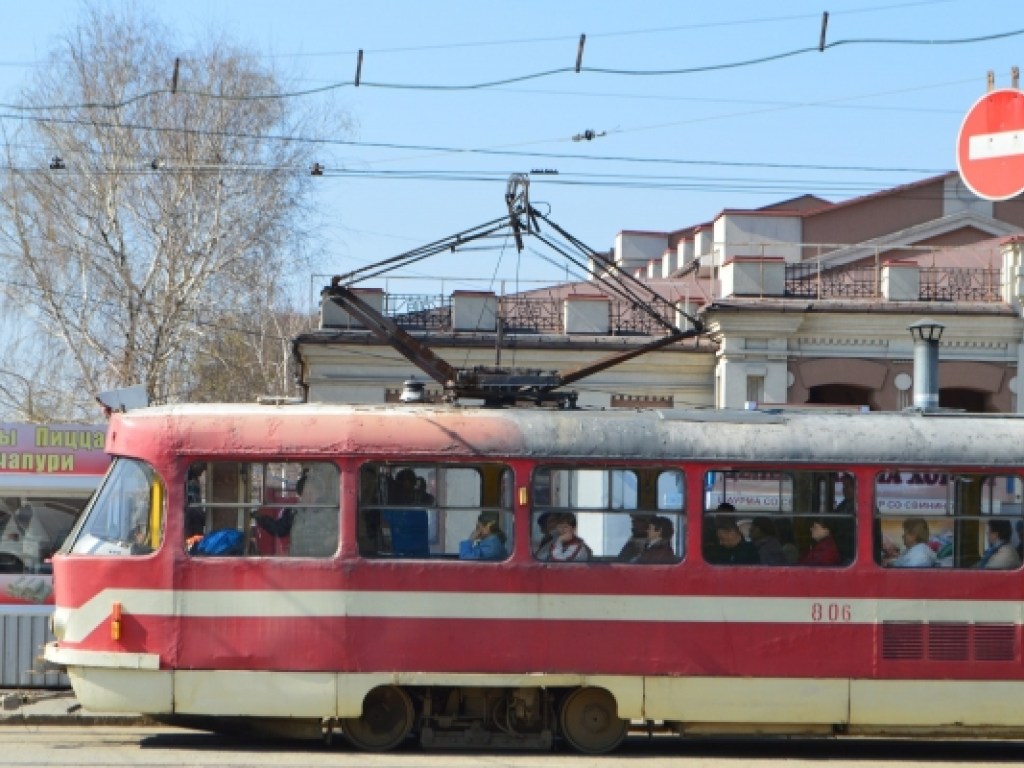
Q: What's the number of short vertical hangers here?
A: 4